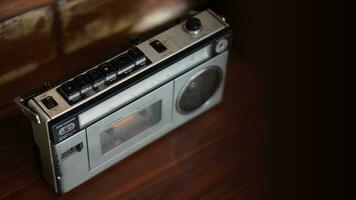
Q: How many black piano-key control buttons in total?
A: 6